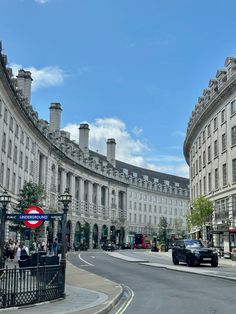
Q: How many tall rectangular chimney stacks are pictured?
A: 4